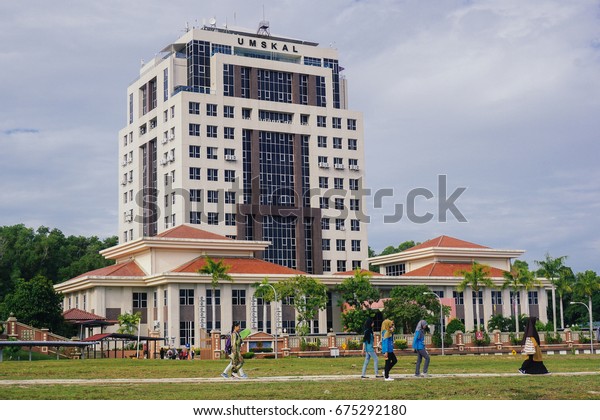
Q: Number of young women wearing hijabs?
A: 4